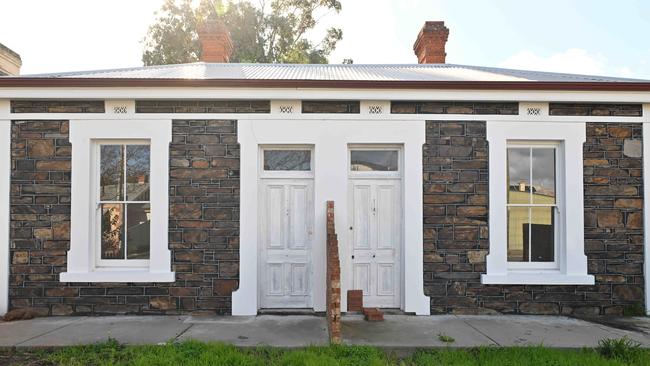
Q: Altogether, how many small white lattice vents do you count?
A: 4